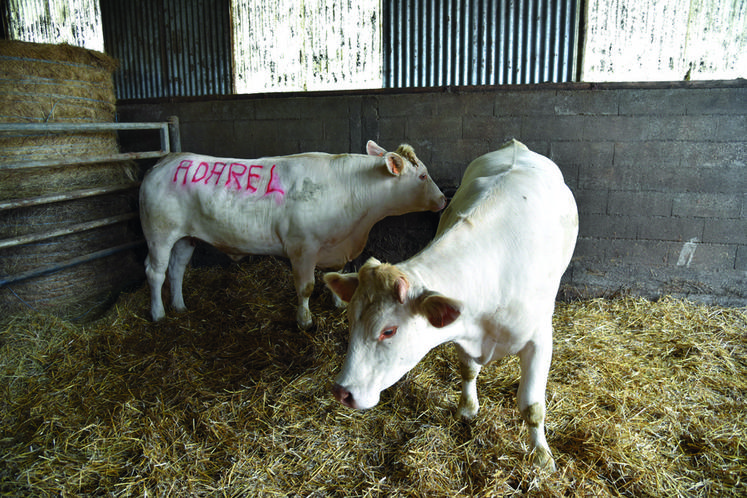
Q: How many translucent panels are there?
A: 3